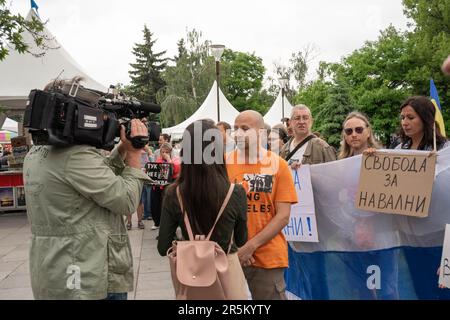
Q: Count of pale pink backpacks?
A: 1